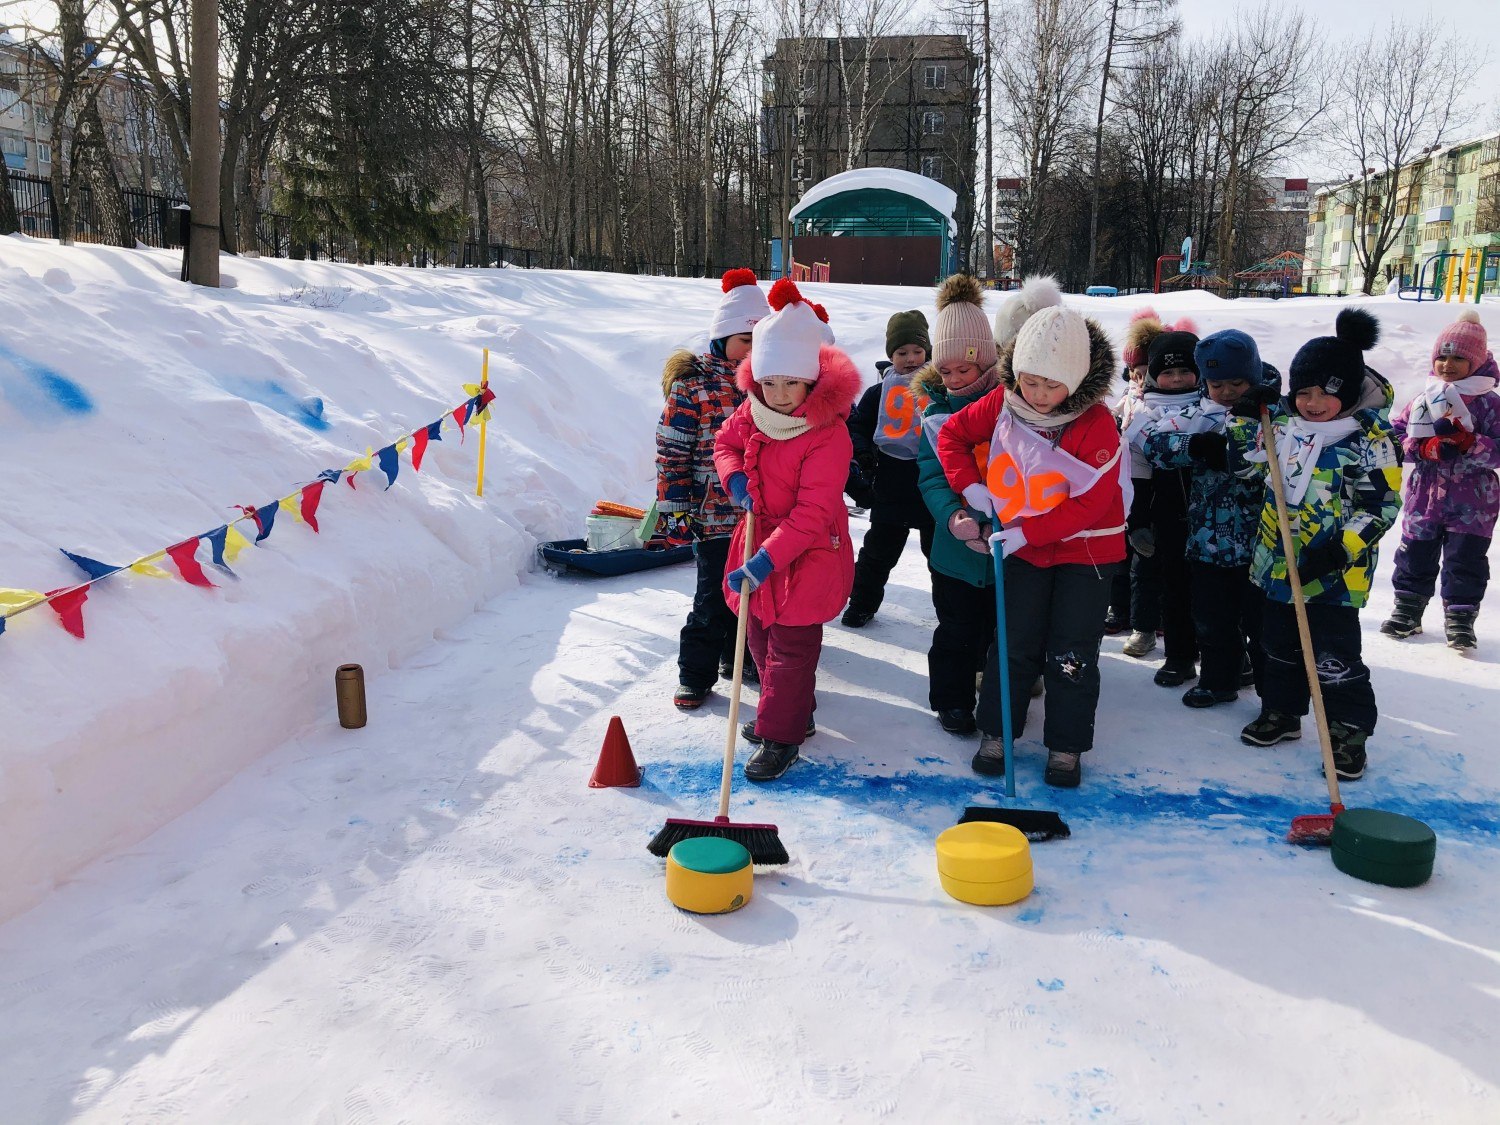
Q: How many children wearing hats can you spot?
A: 13